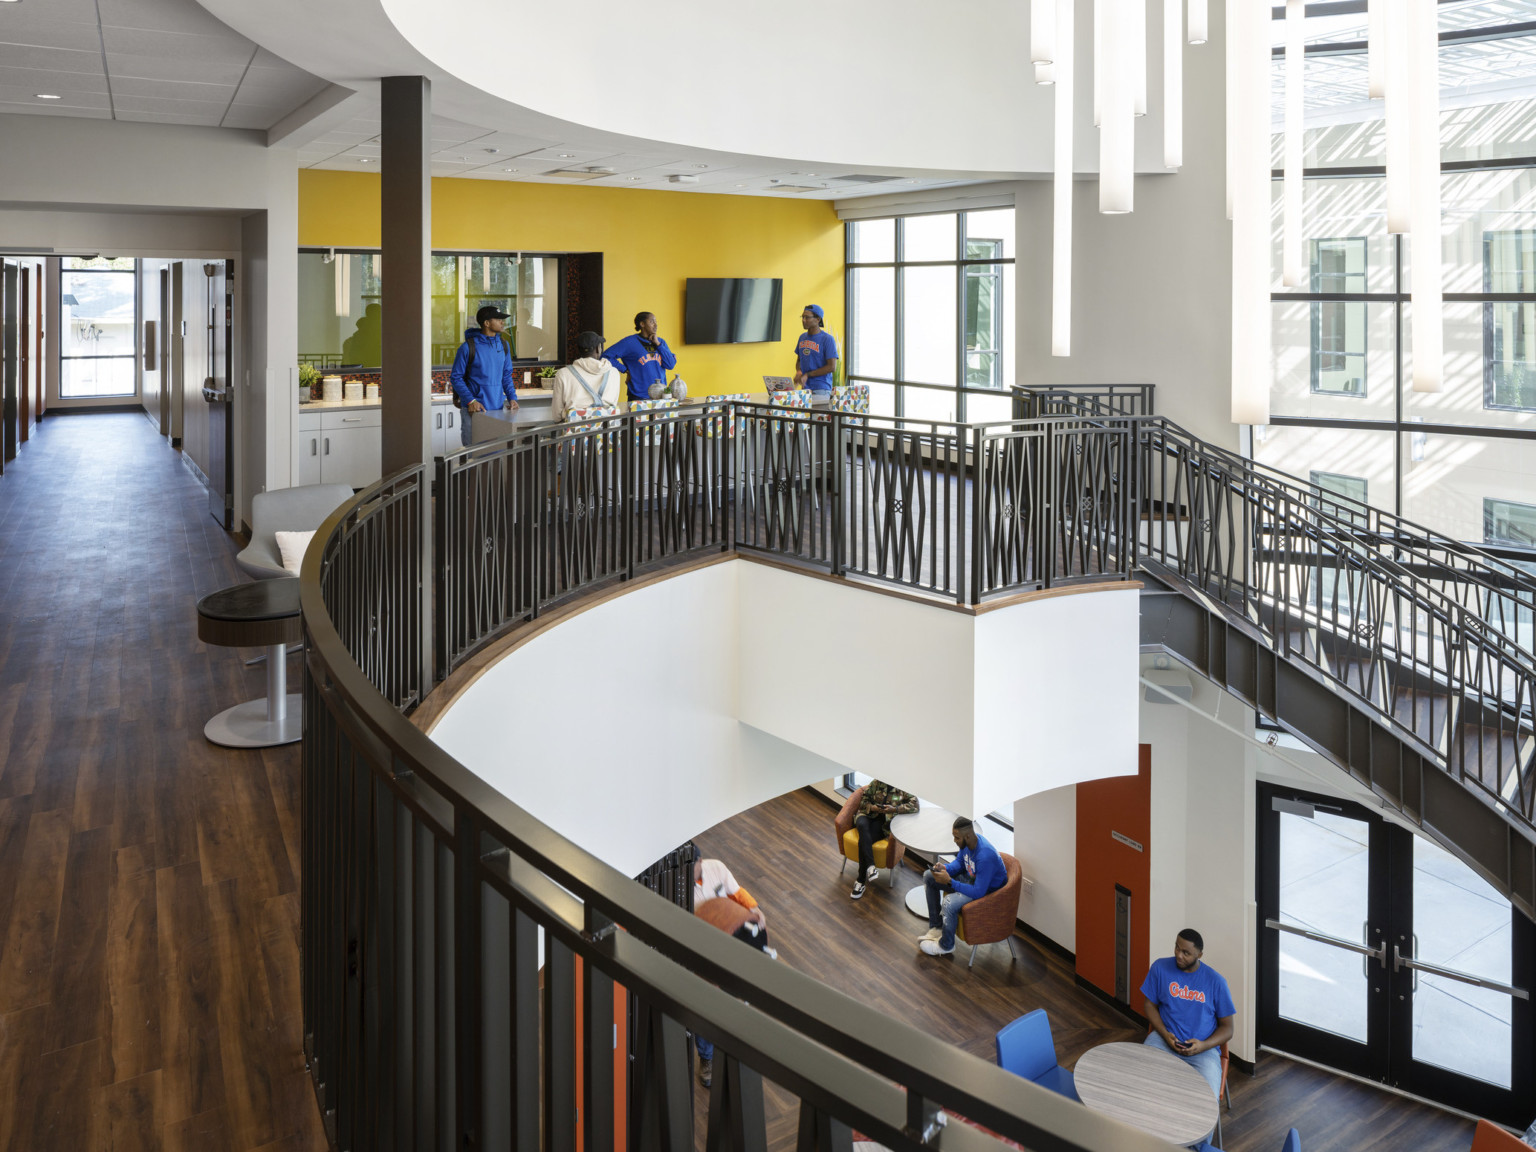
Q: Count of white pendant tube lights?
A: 14